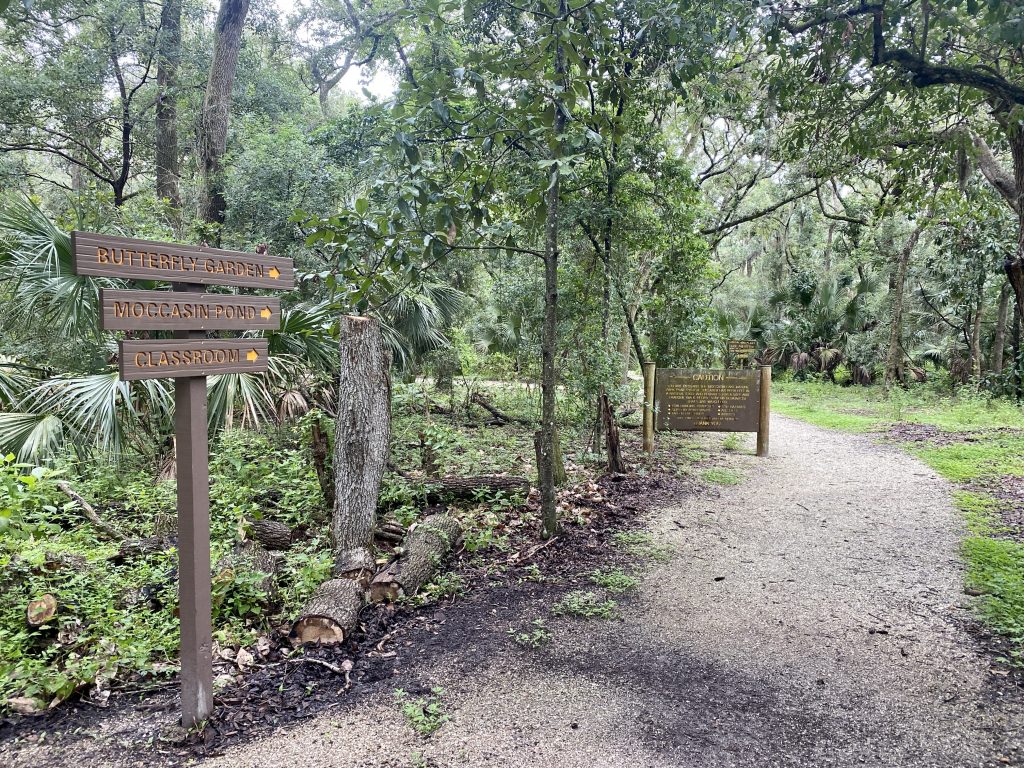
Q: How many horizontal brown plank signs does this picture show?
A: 3